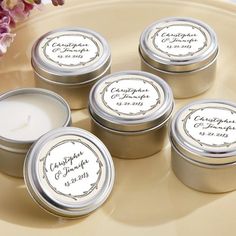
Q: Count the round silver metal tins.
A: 5